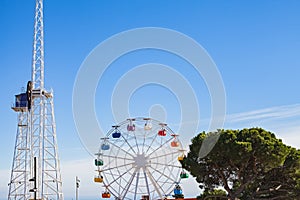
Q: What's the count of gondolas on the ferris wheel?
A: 12